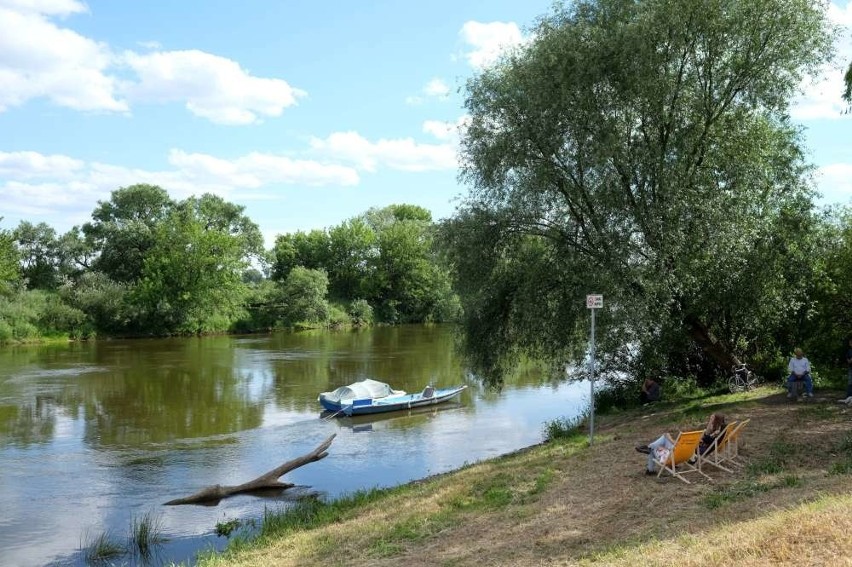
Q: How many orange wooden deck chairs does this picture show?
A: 3